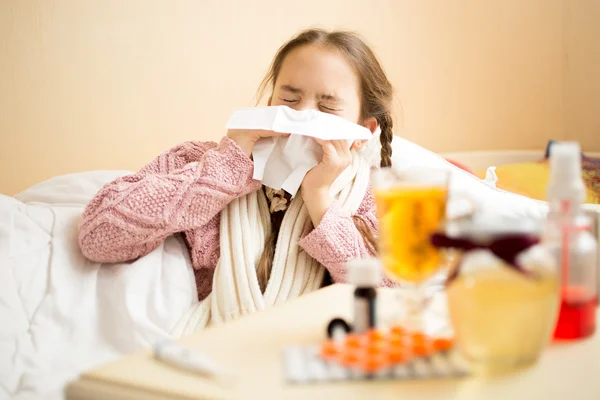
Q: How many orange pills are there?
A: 12